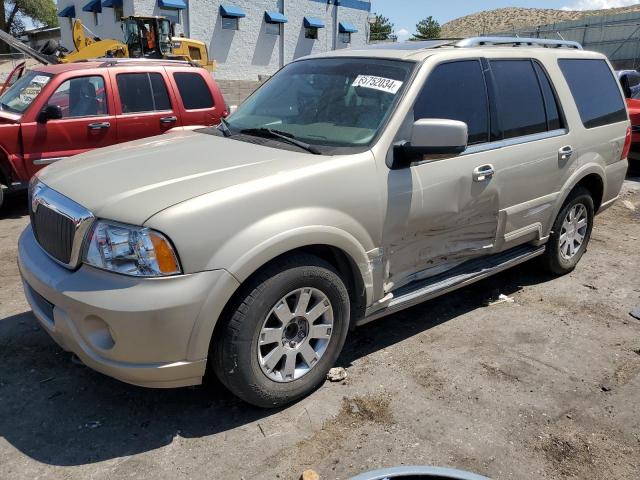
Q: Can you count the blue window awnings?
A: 8